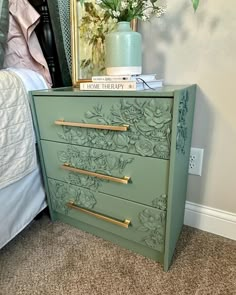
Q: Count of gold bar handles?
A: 3